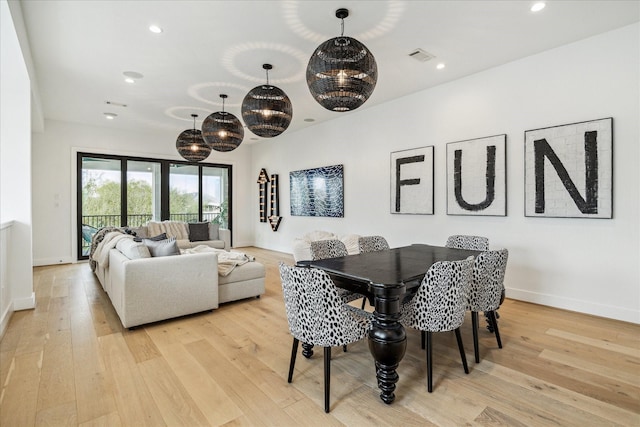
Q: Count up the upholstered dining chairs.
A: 6